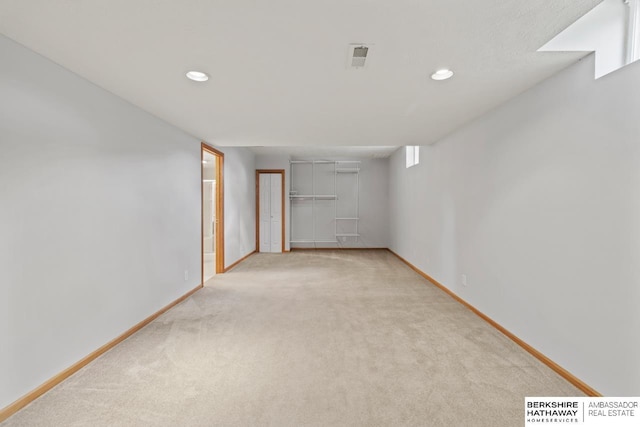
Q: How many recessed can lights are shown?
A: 2